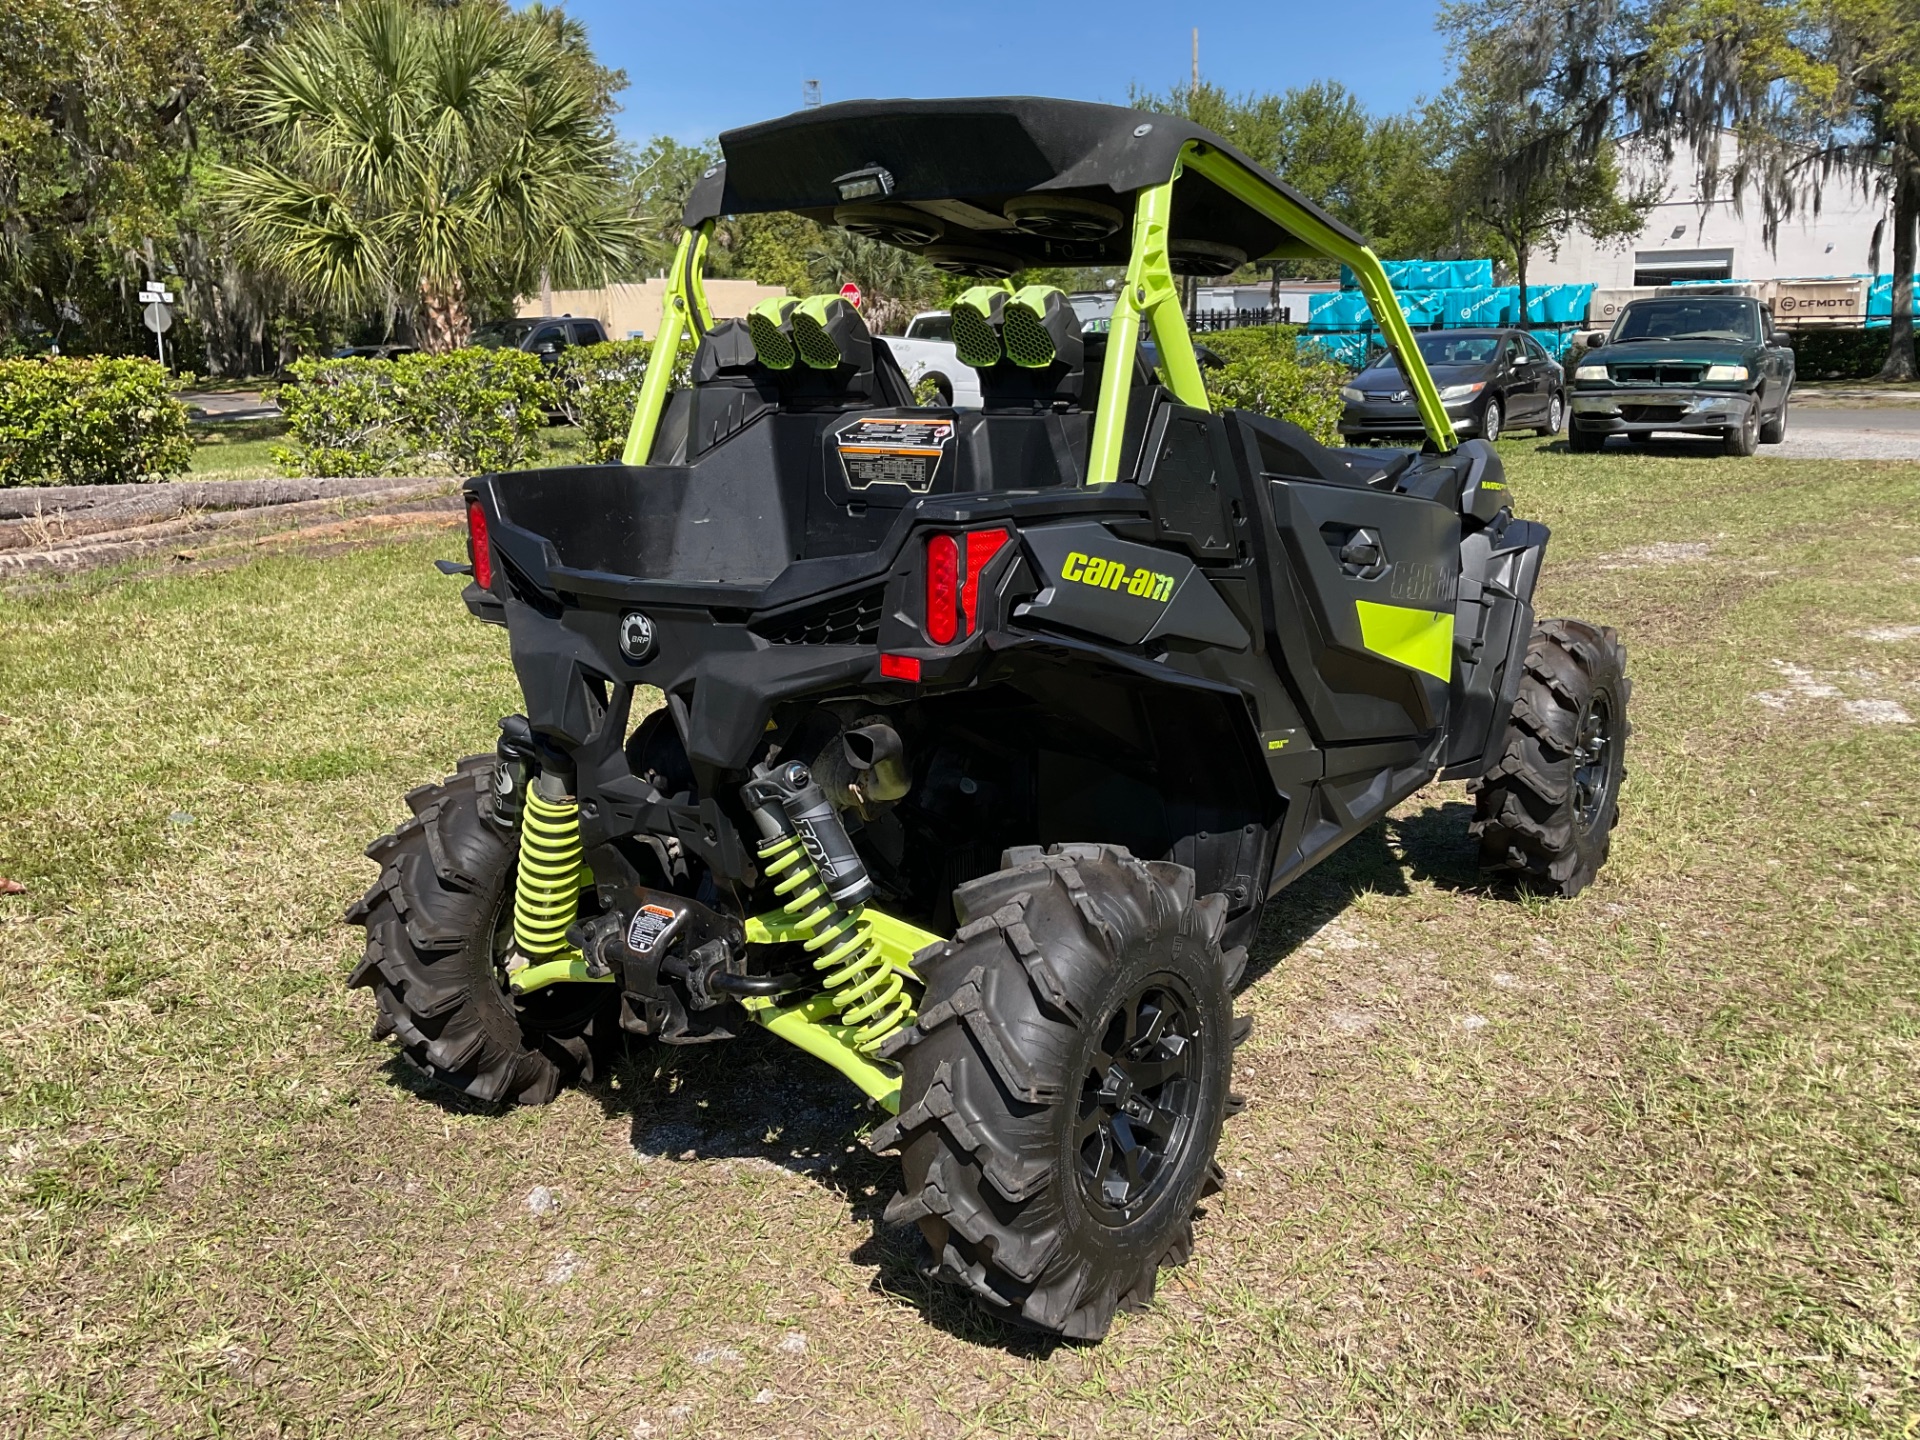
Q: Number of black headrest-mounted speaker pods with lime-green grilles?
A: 4